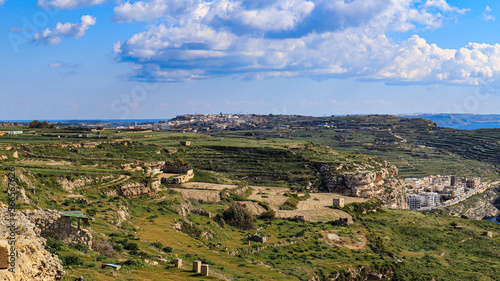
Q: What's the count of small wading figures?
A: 0